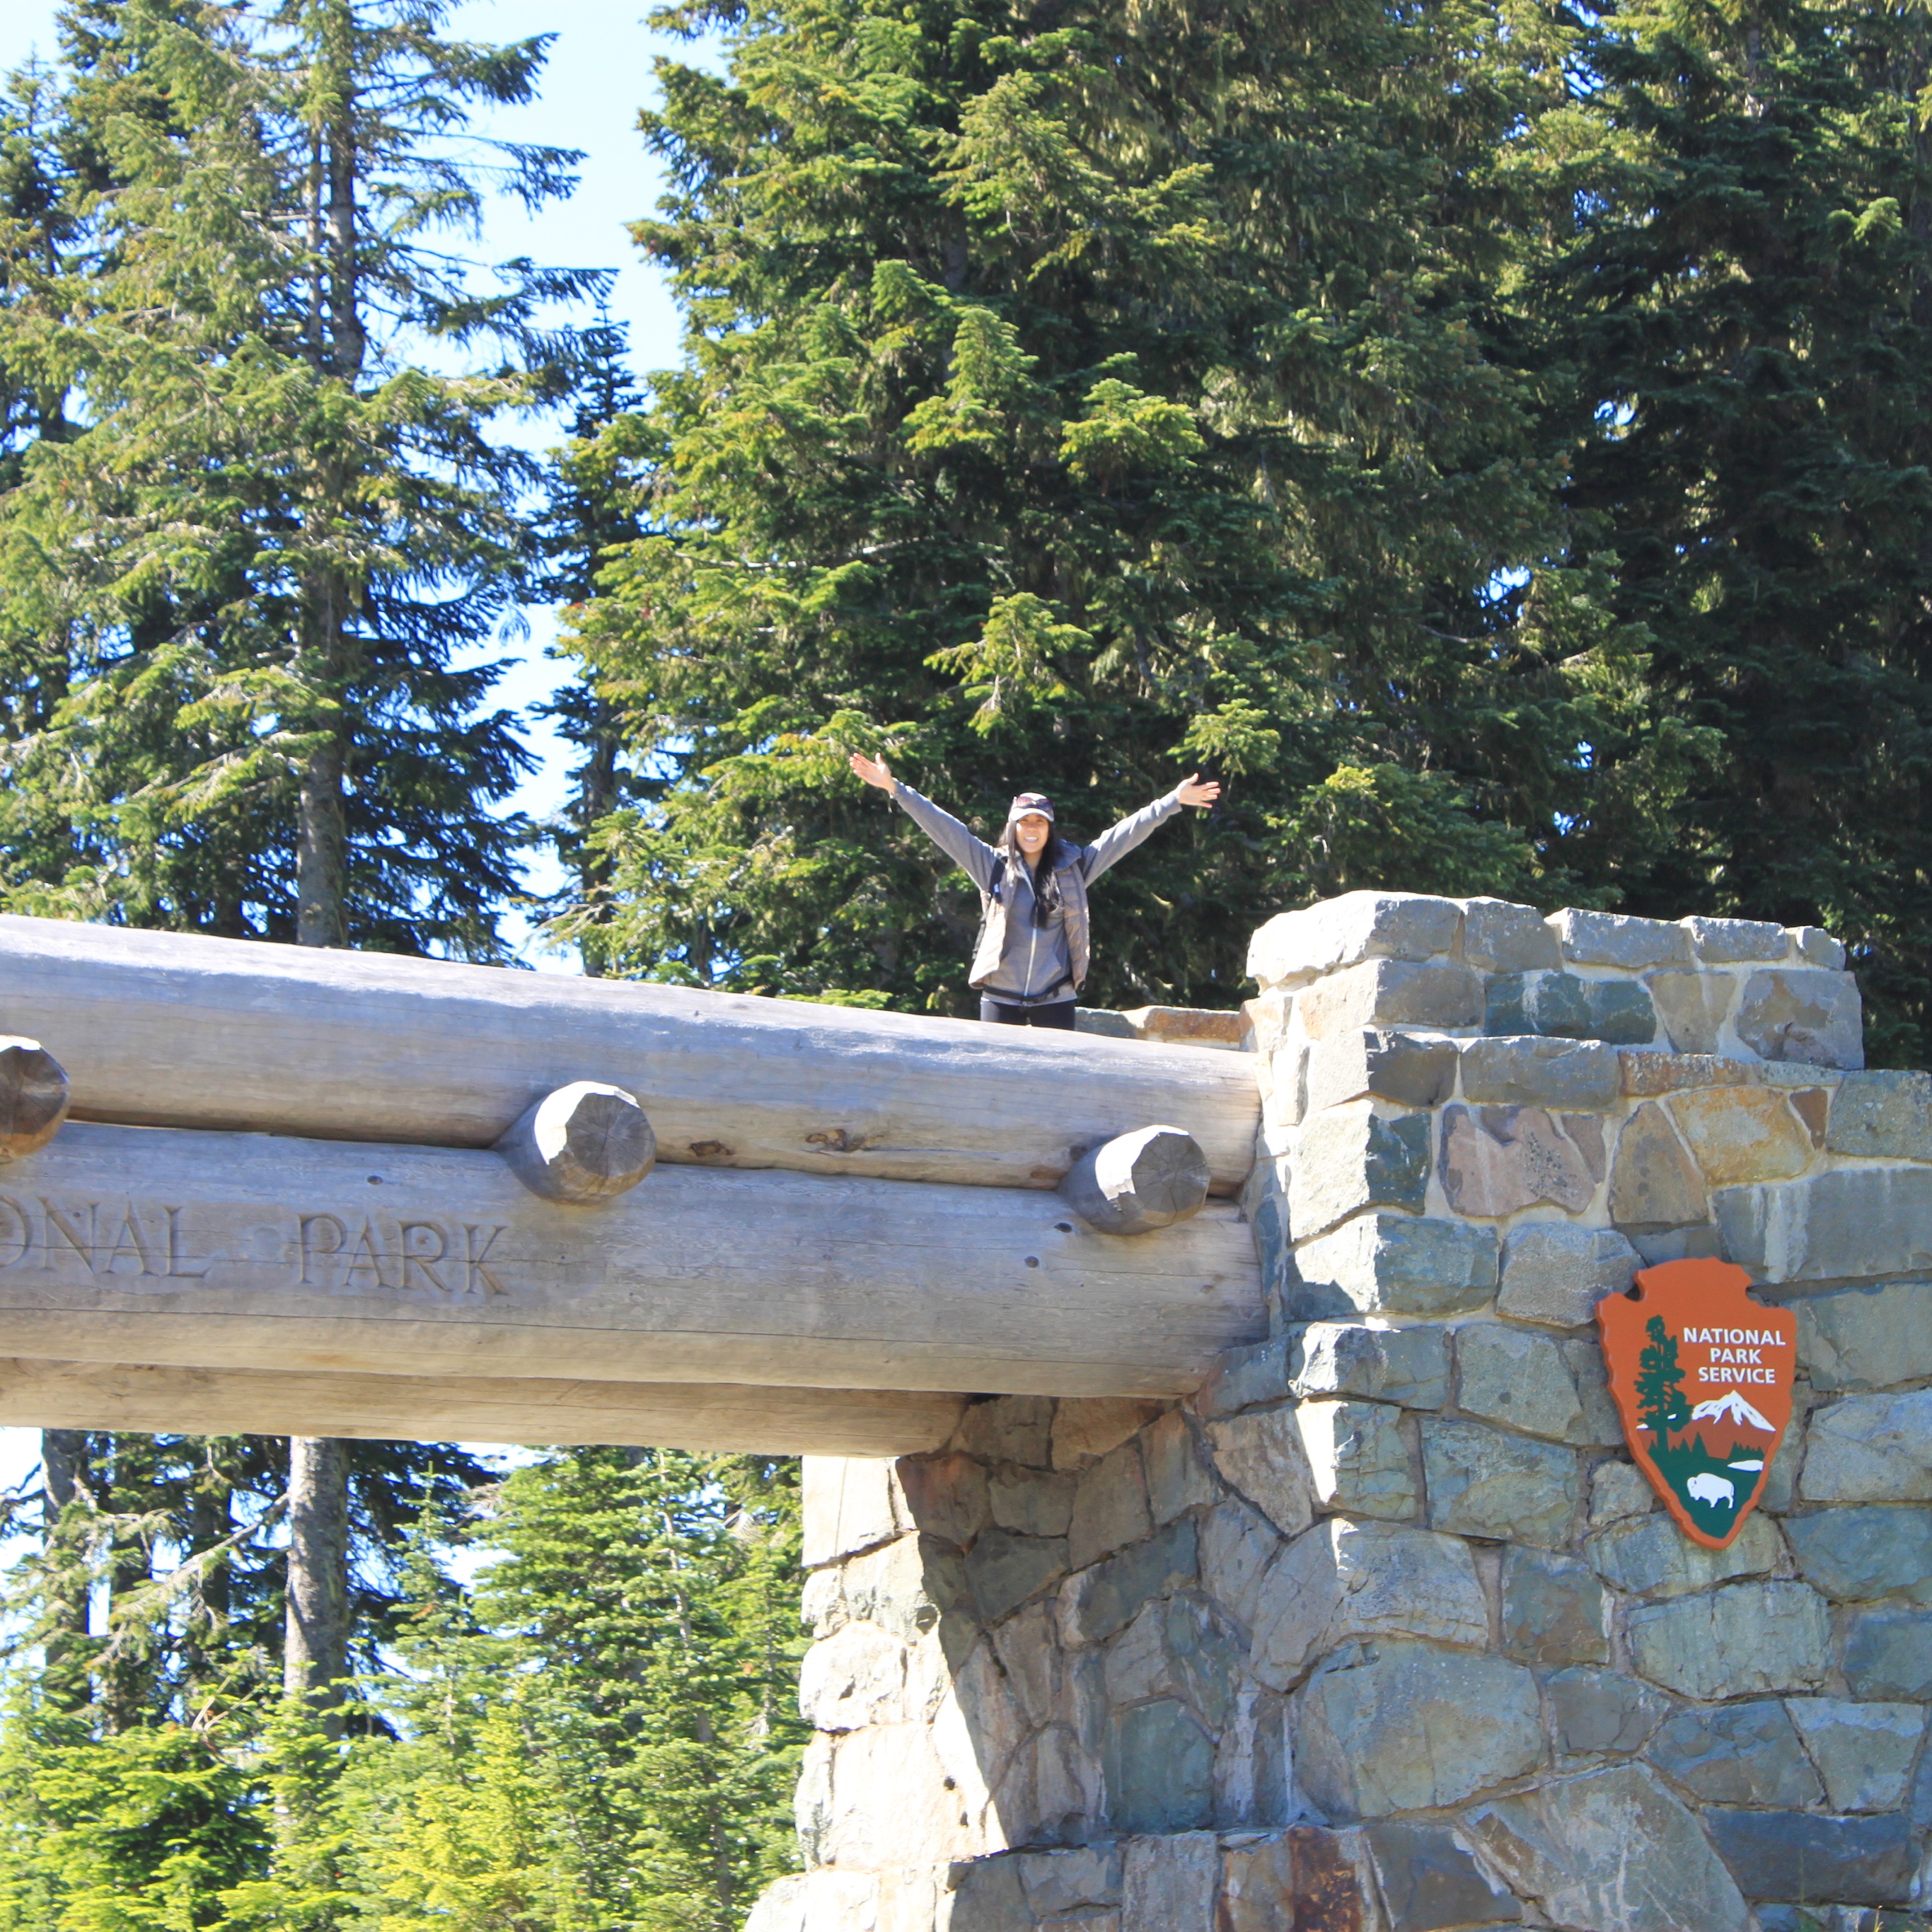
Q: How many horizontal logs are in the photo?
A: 3